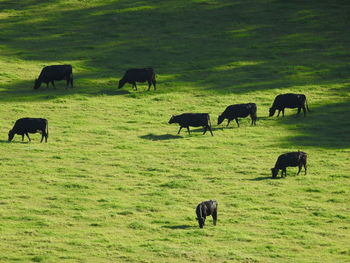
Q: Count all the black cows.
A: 8